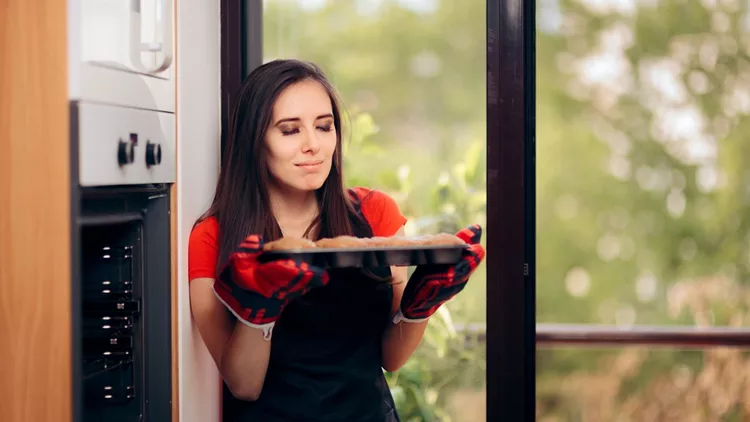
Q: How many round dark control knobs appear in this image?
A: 2